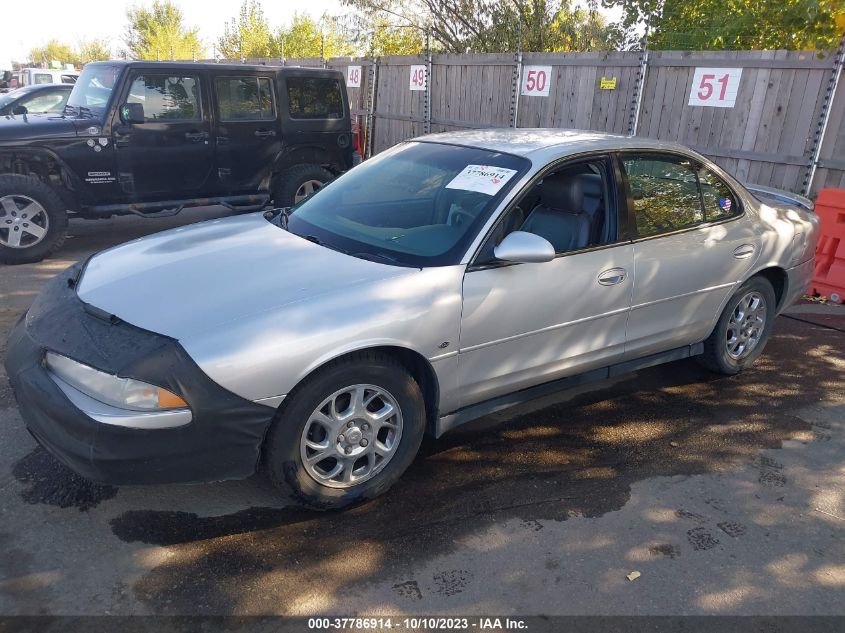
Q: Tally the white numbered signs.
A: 4